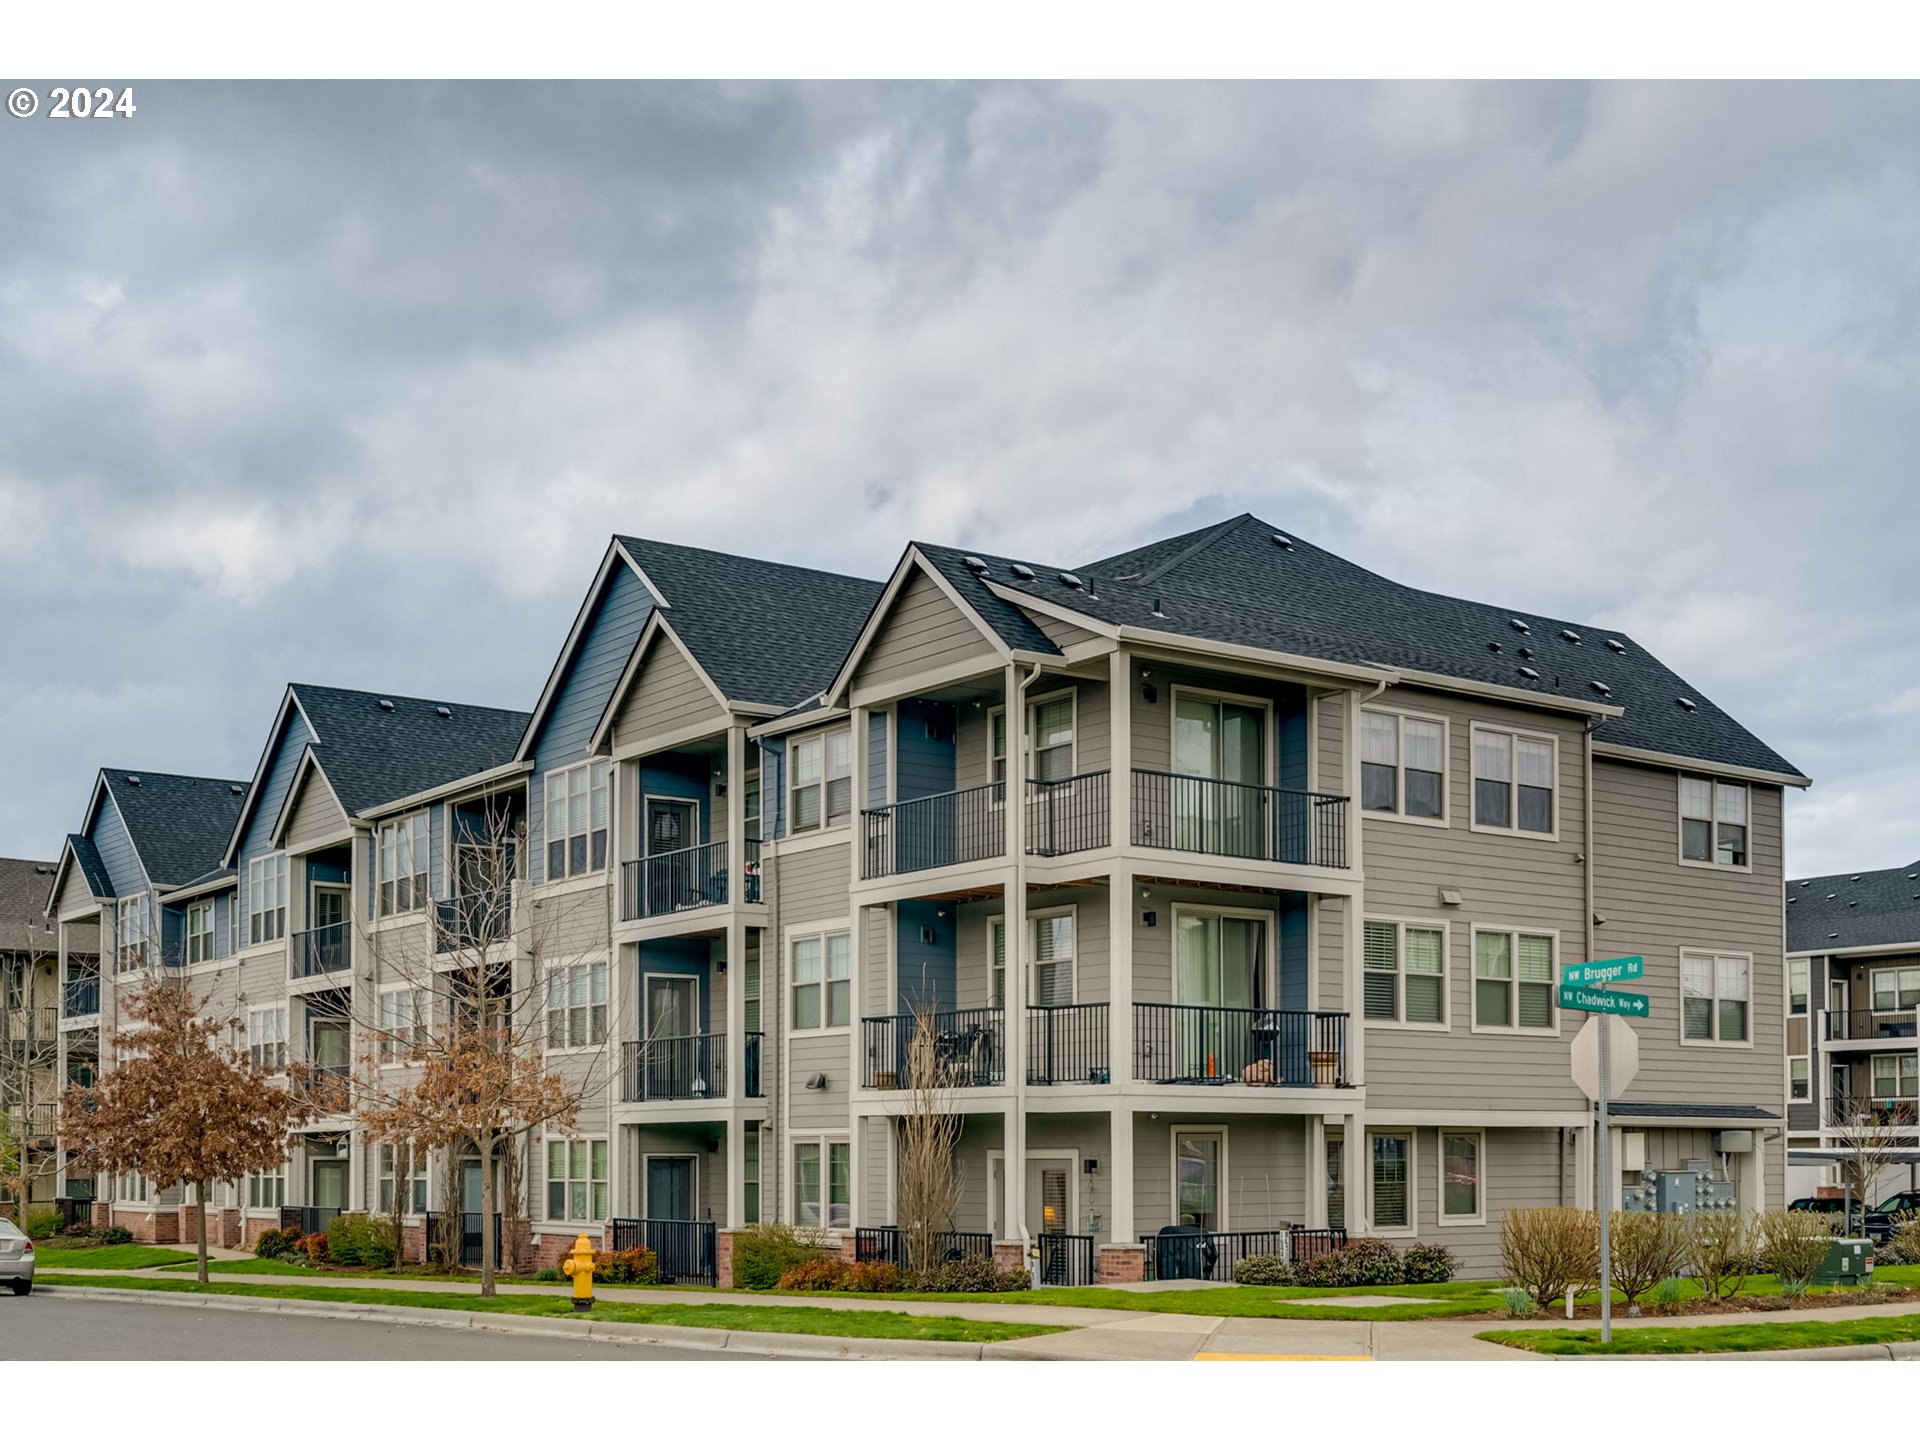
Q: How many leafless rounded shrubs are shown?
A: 4